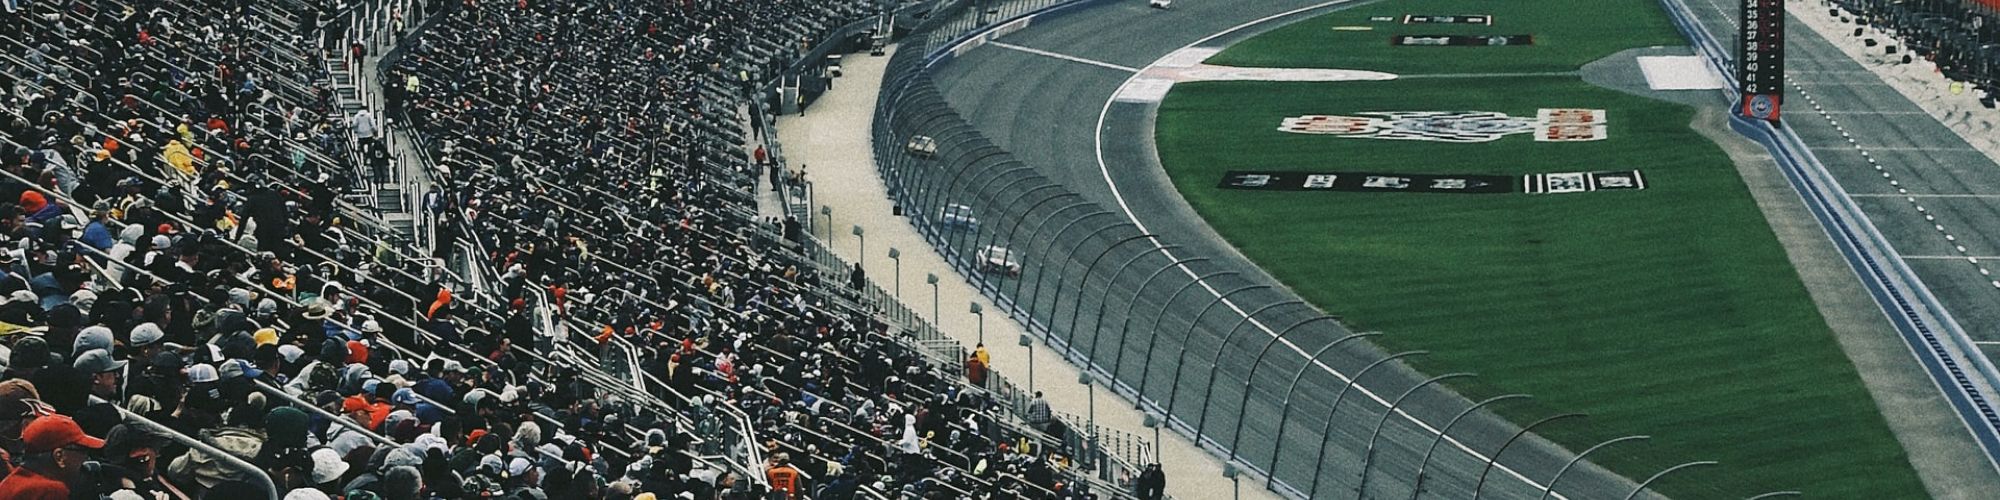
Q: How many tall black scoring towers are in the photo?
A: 1